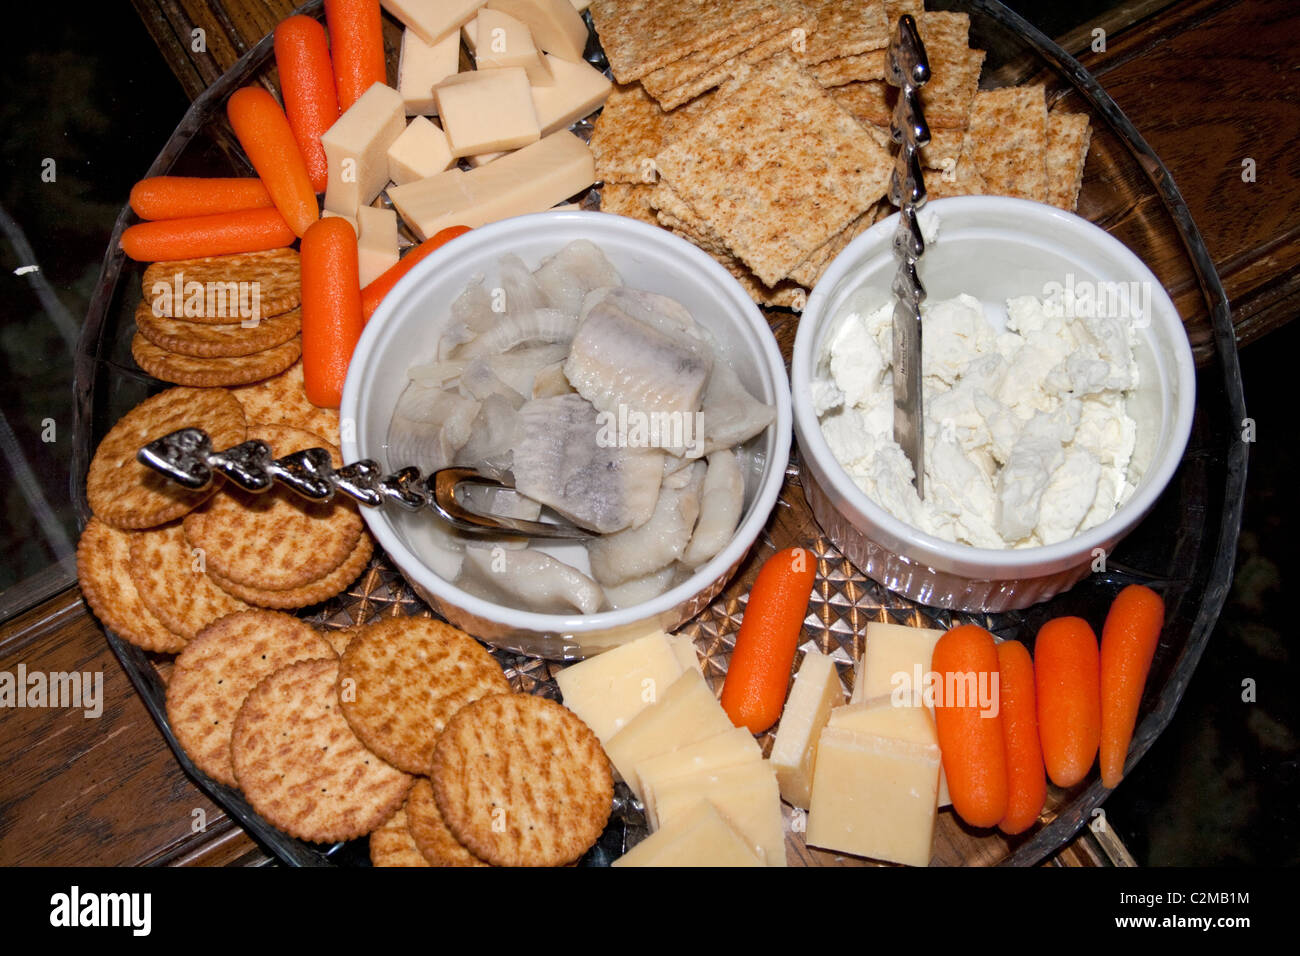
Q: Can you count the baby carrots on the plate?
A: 12